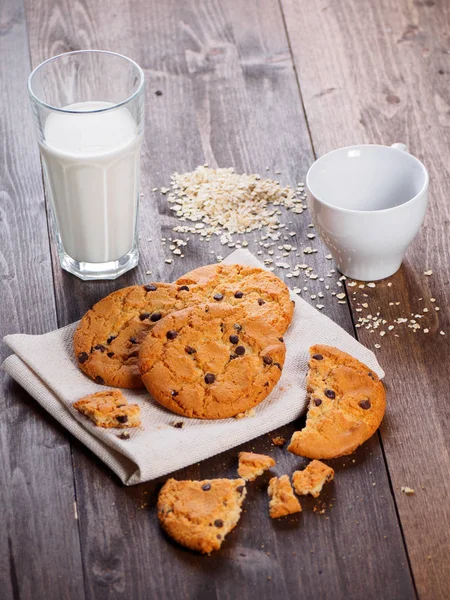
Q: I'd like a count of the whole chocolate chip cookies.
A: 3